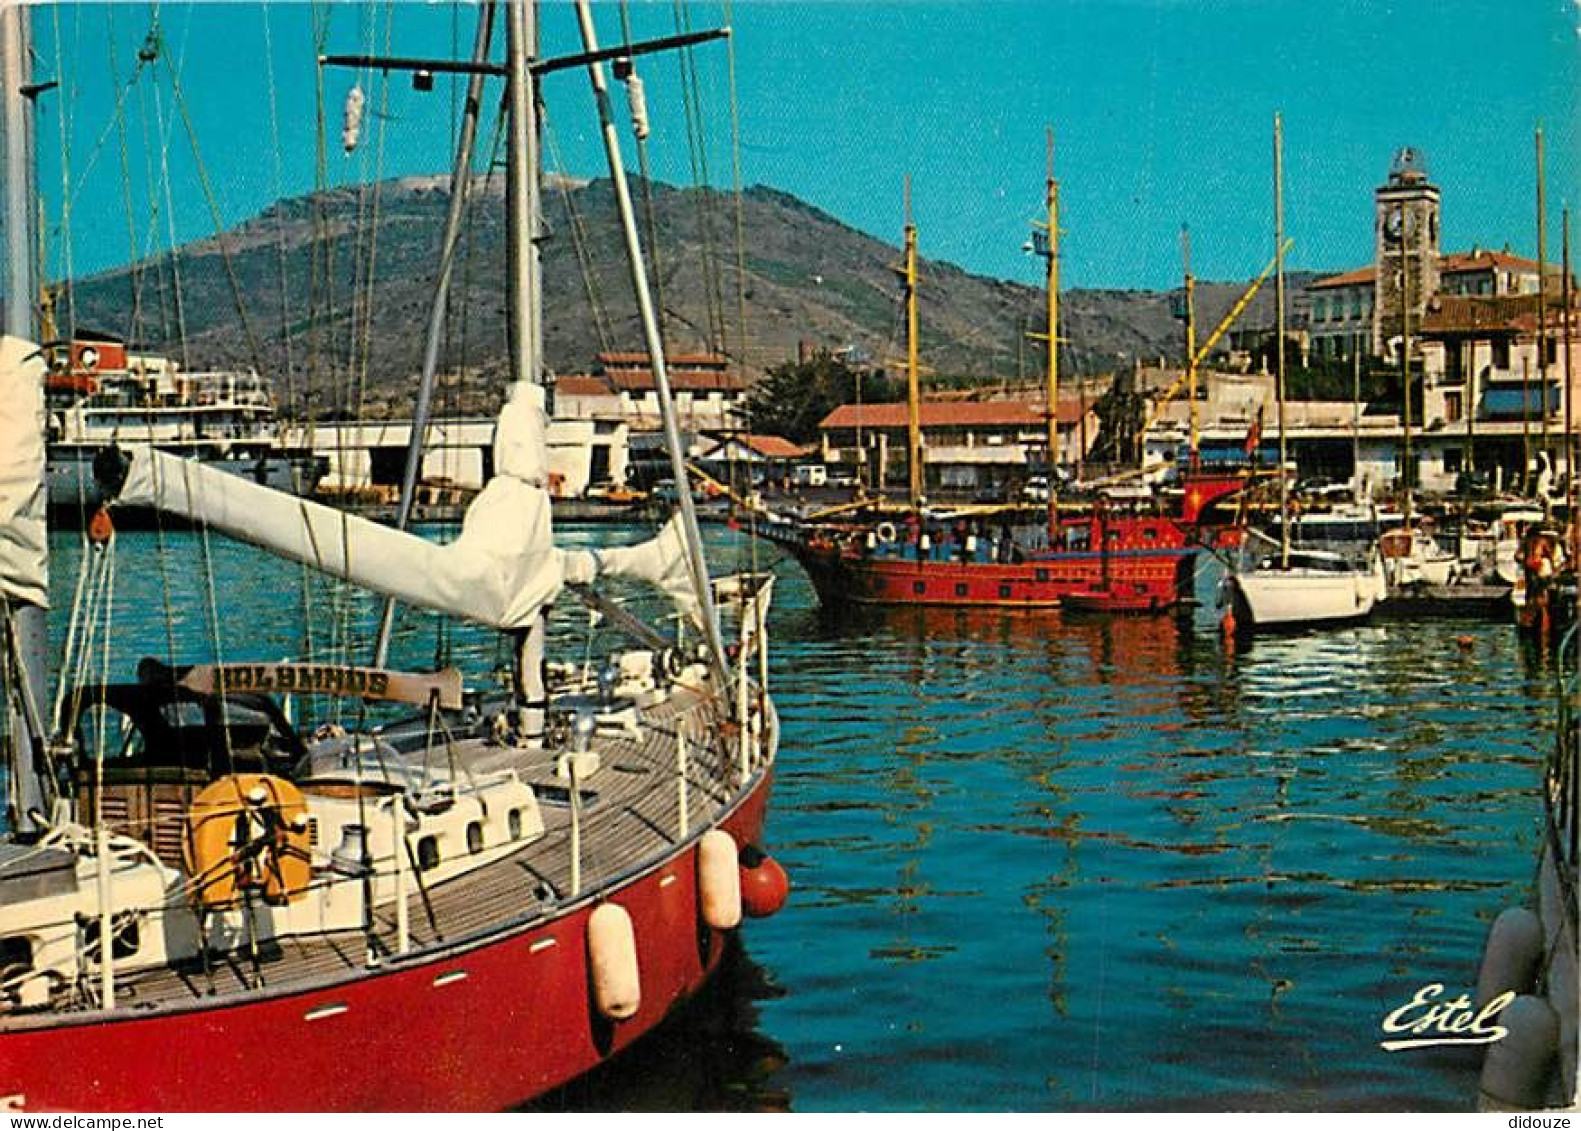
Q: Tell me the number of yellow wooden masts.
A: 3